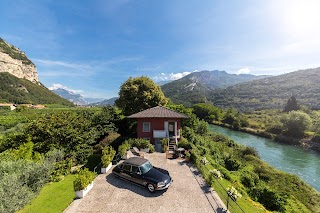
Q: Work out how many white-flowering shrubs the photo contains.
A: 3